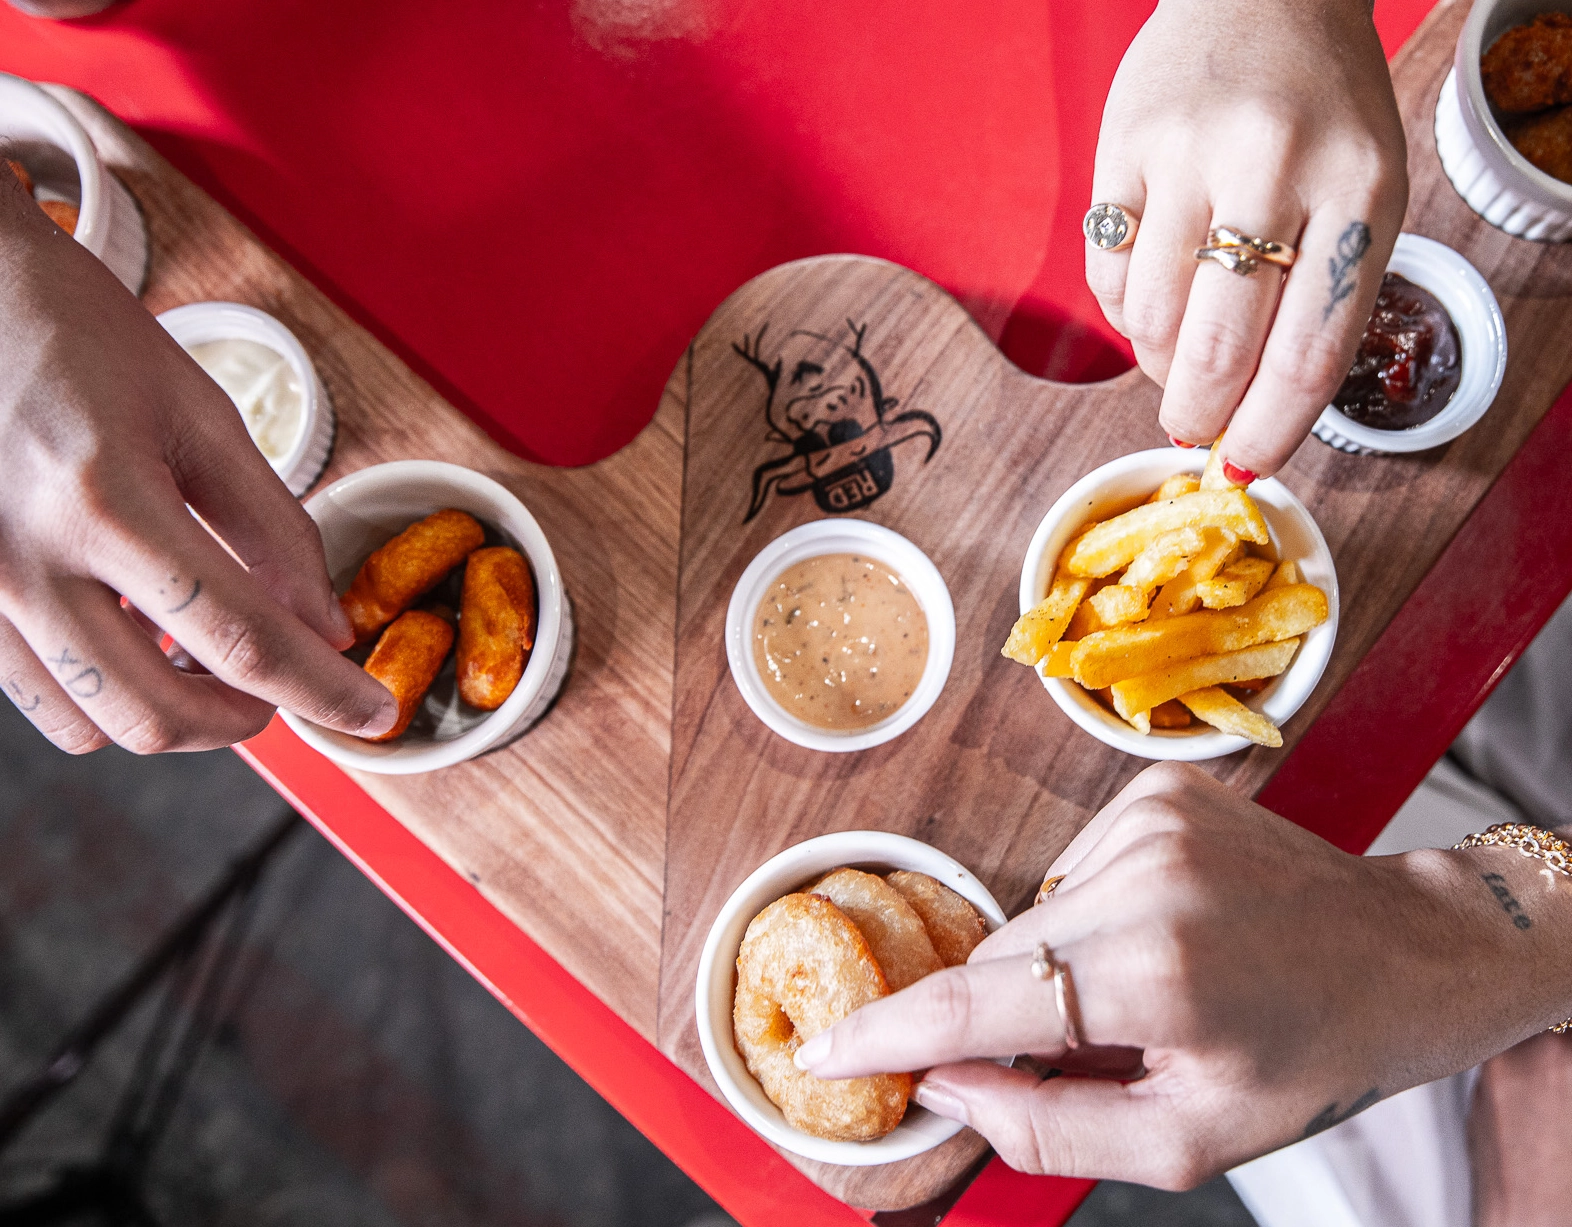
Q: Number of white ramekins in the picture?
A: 8